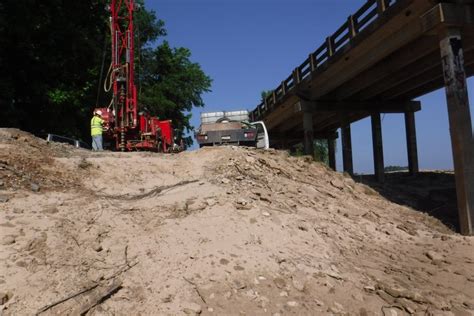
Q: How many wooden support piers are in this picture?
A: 6